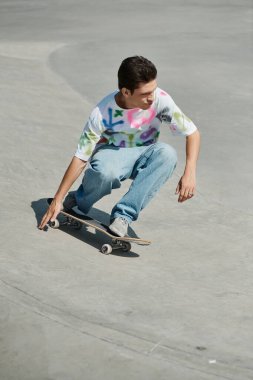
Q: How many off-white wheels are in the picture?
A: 2